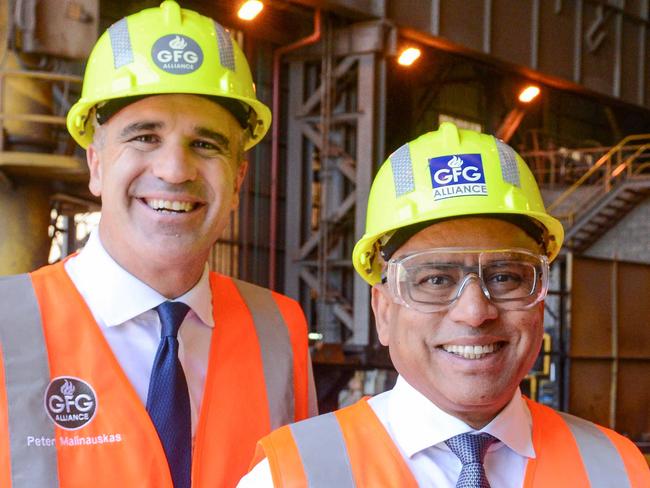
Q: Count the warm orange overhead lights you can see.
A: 3